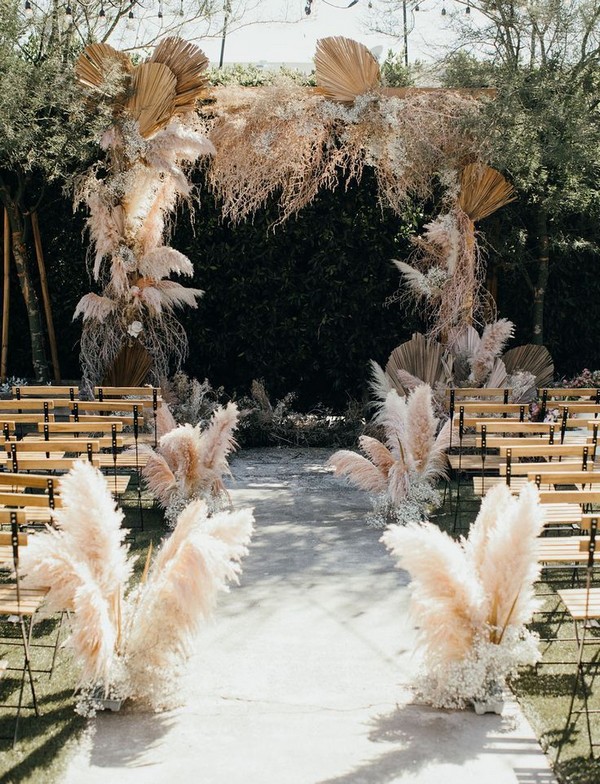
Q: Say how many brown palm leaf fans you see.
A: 8